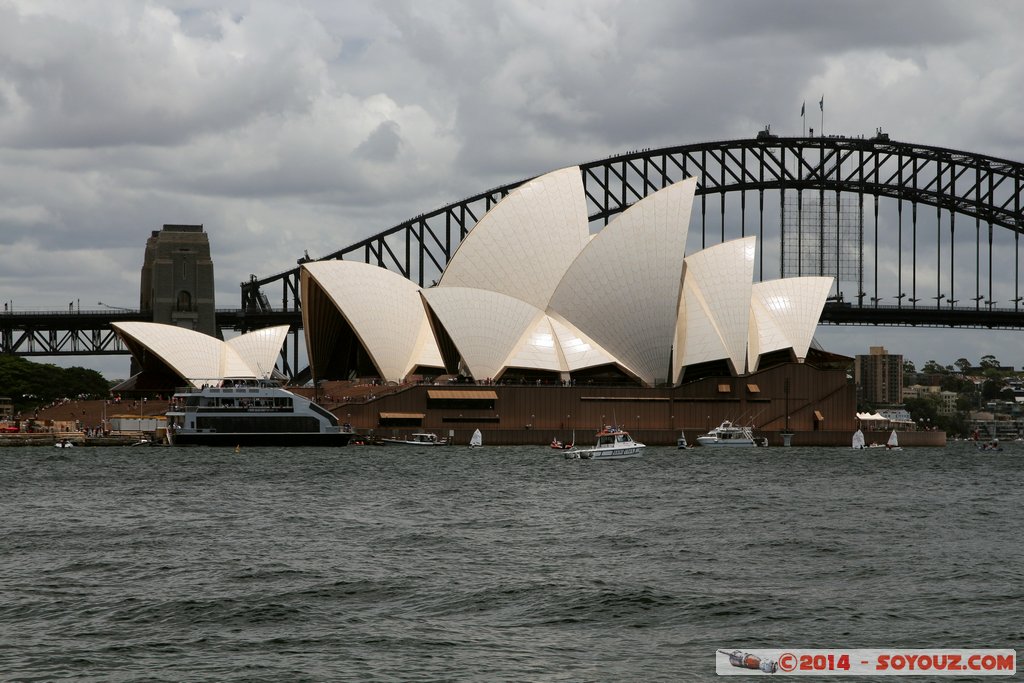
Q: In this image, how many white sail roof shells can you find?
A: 8